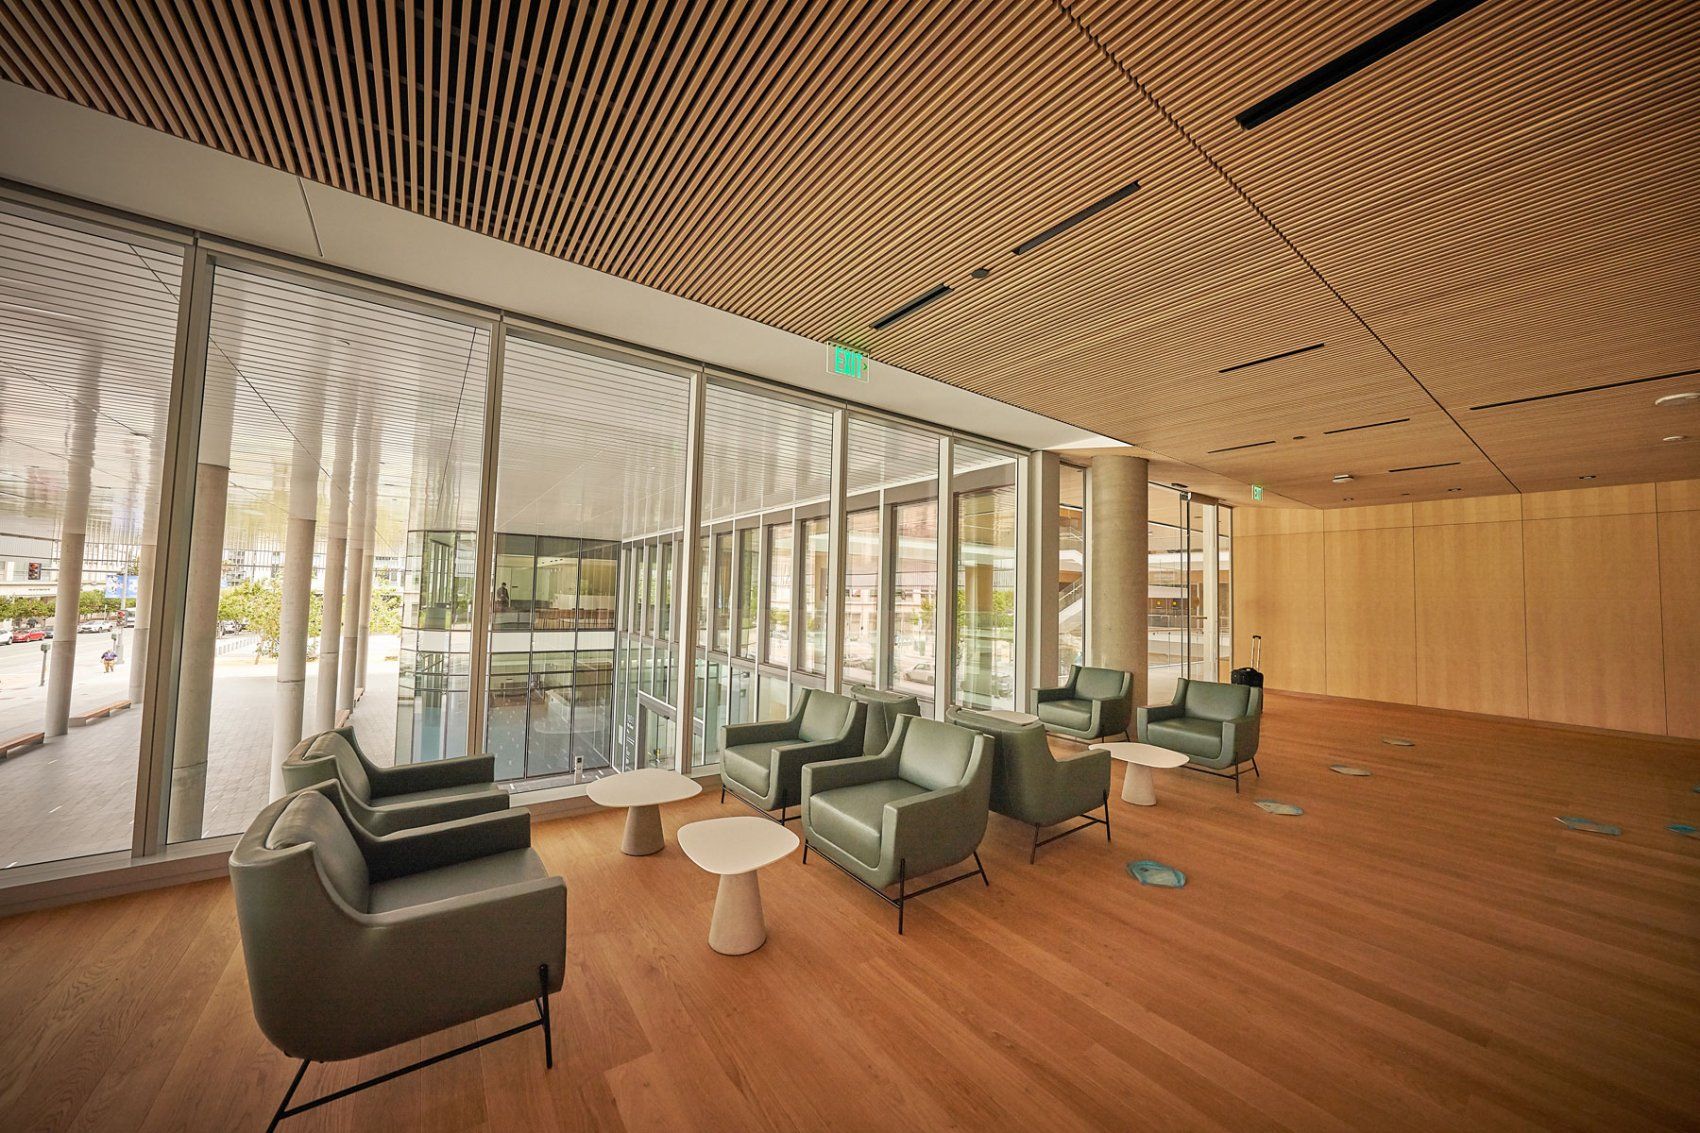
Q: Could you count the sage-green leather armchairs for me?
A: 8